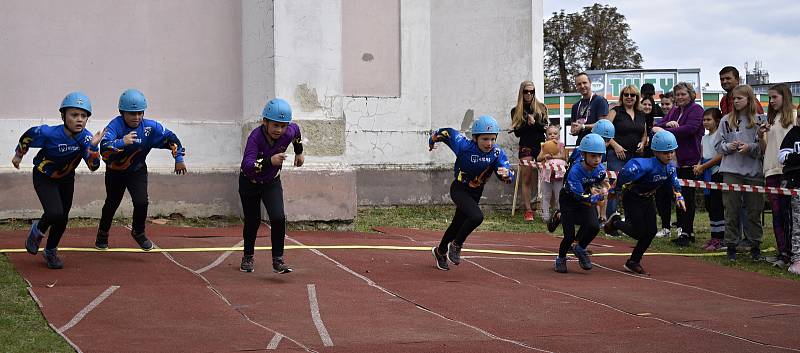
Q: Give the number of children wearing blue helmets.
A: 7